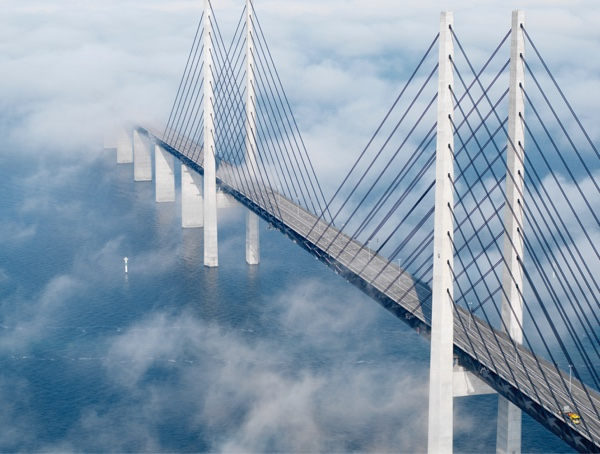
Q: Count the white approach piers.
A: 5